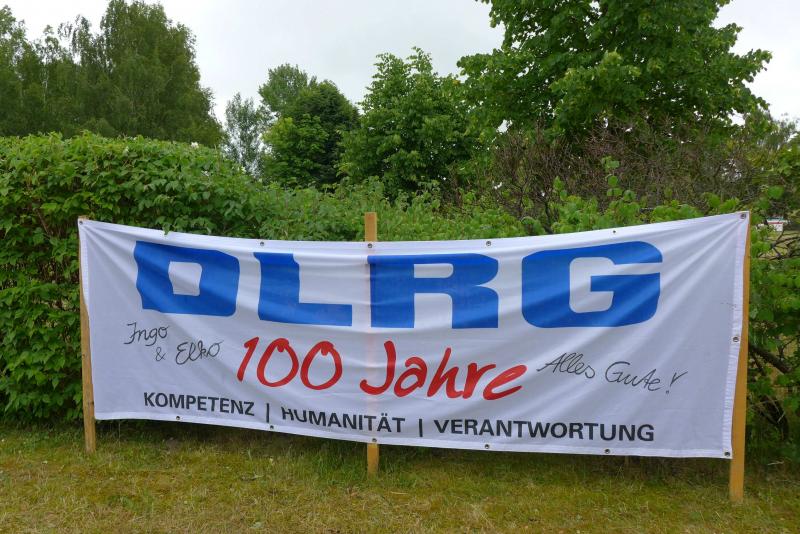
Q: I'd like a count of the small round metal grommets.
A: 13